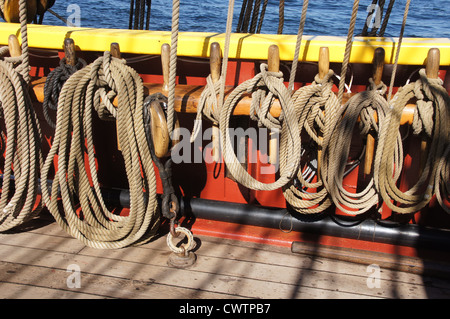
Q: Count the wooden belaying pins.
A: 9